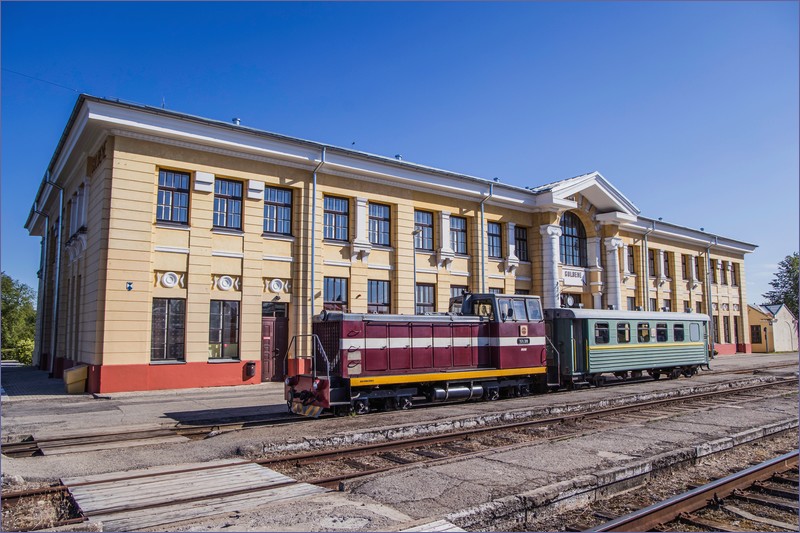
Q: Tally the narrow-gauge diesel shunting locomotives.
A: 1